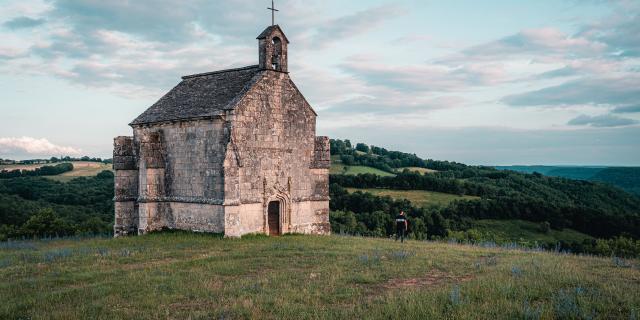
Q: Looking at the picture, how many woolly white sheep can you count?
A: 0